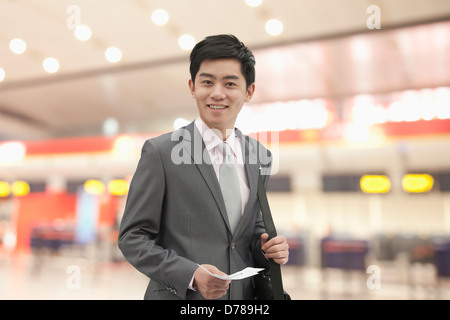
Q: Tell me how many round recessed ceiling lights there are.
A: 9